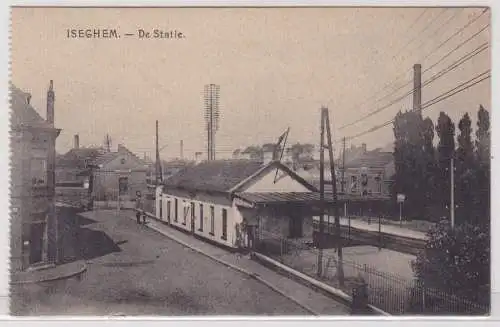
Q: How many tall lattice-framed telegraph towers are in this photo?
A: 1